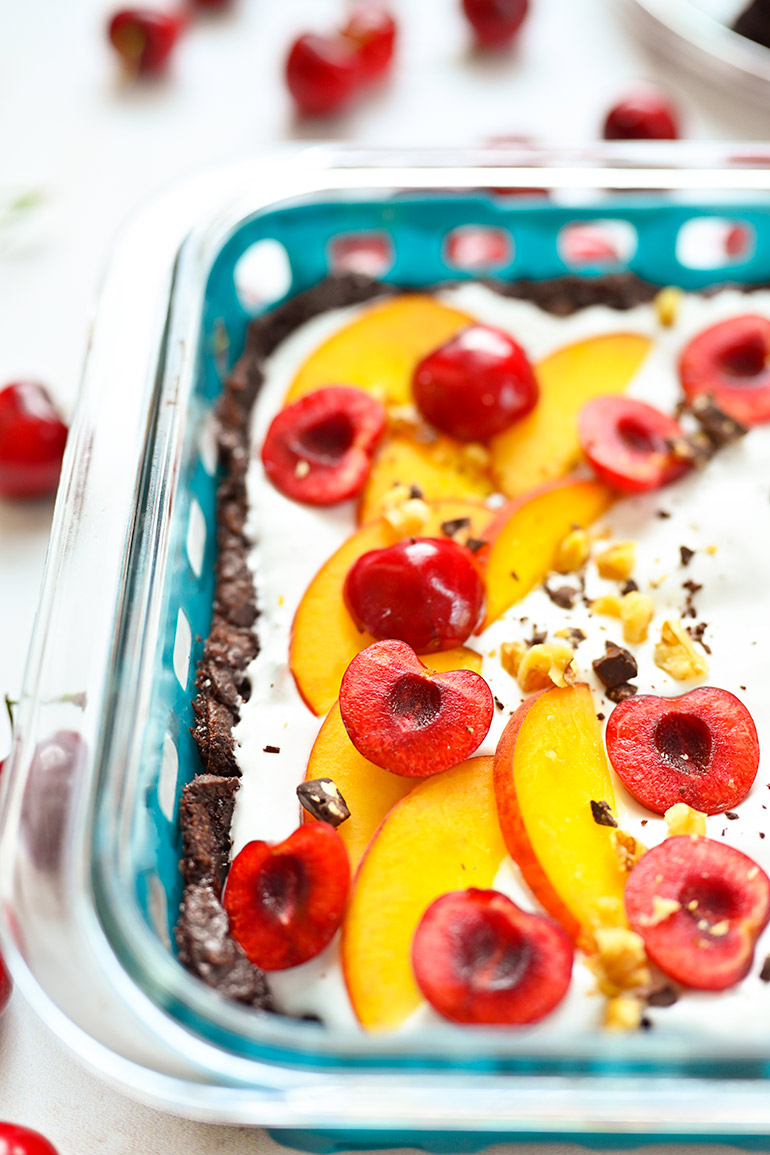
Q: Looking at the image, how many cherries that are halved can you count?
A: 8